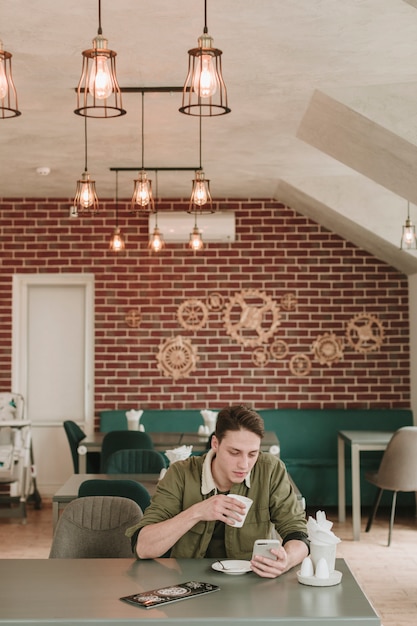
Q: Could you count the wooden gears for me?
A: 11